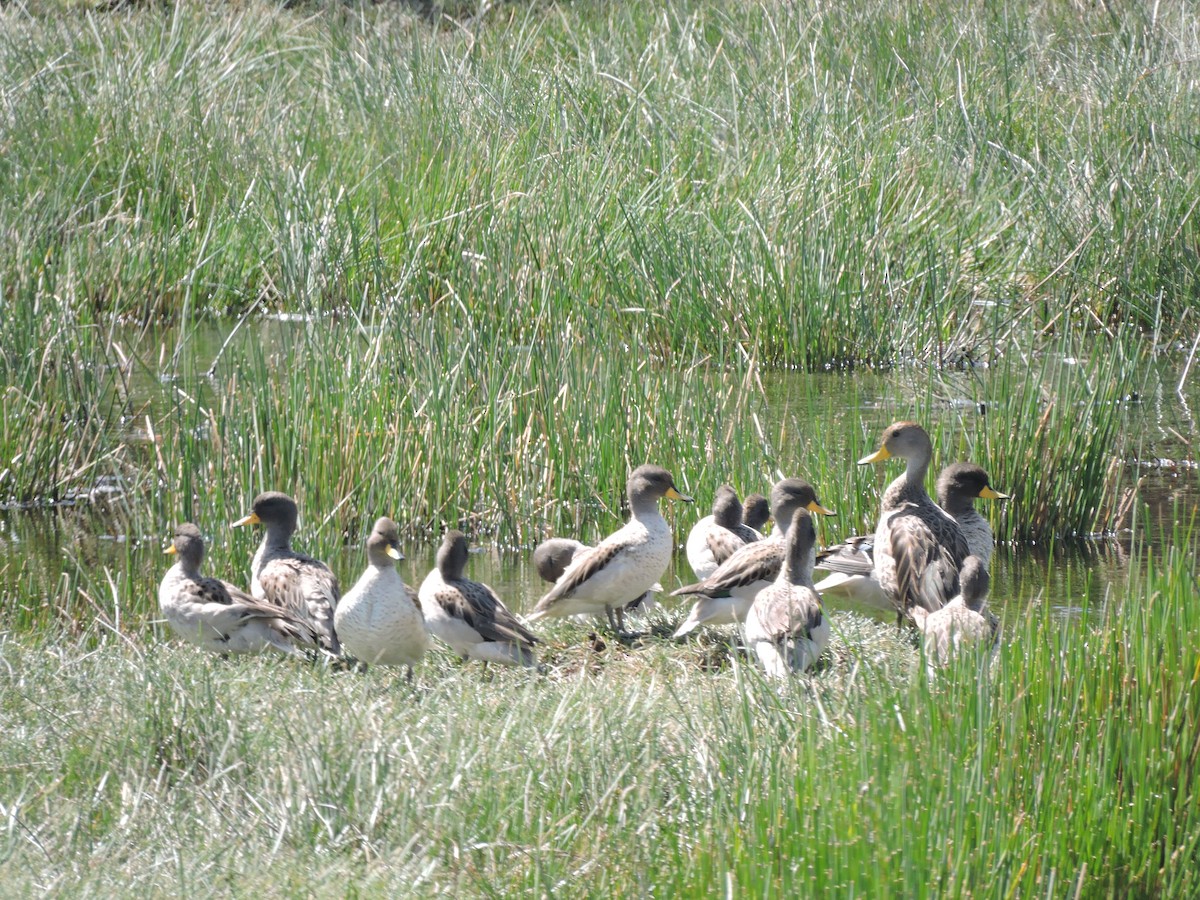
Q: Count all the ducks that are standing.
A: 13